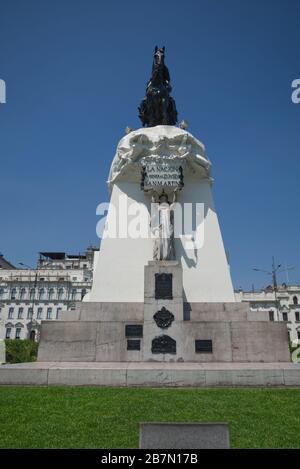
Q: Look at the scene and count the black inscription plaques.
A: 6